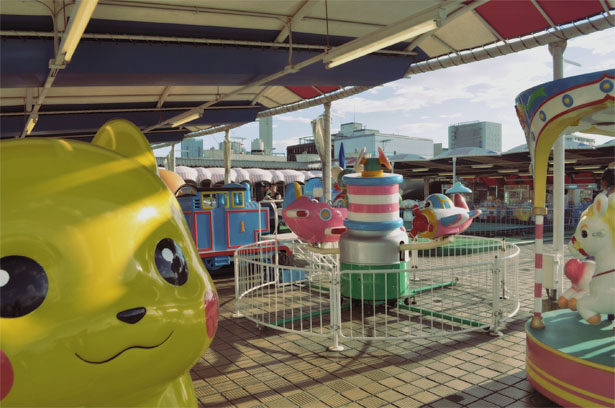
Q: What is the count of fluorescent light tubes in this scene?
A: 4